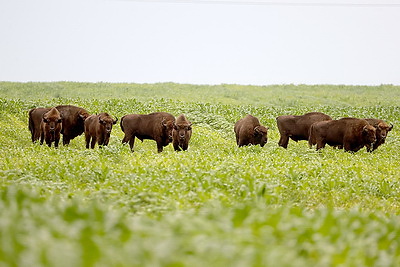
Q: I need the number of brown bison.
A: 9